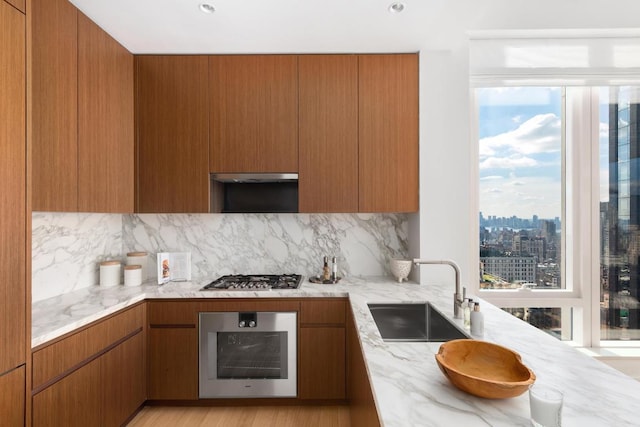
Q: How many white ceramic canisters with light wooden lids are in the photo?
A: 3